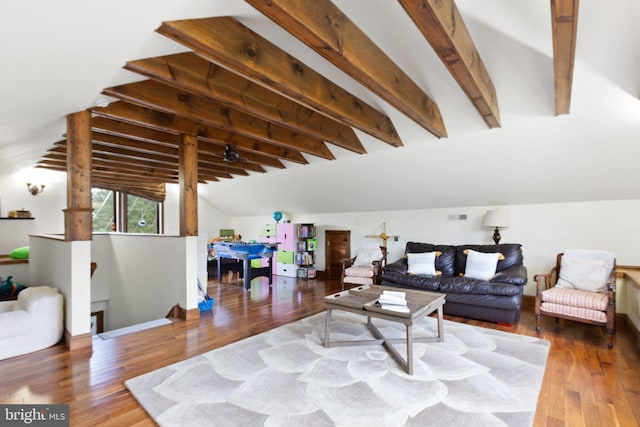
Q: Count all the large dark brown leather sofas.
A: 1